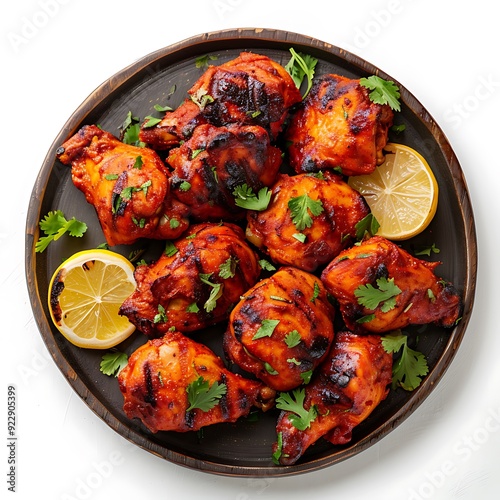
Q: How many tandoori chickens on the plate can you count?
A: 10